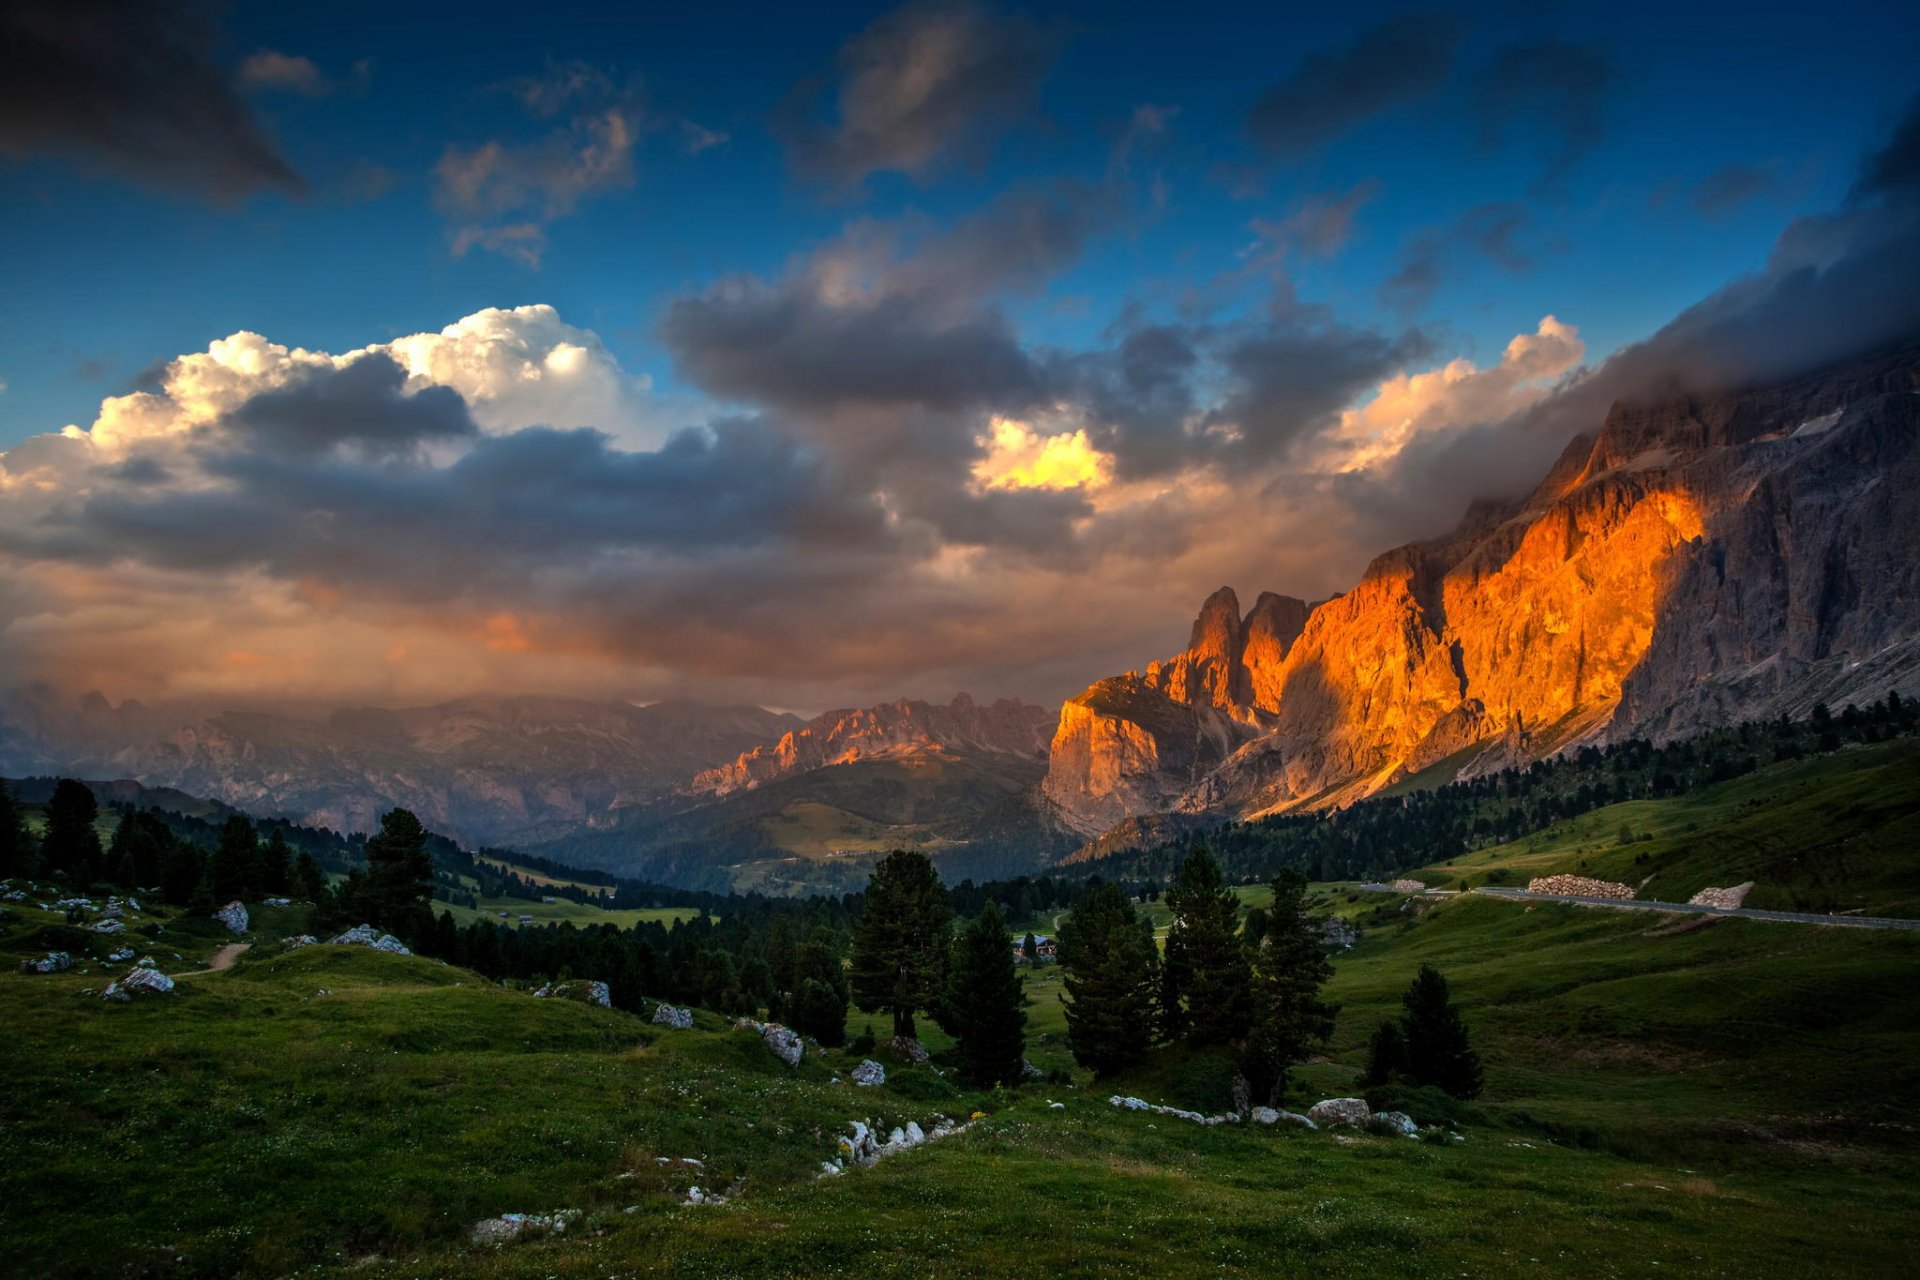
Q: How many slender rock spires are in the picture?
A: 2